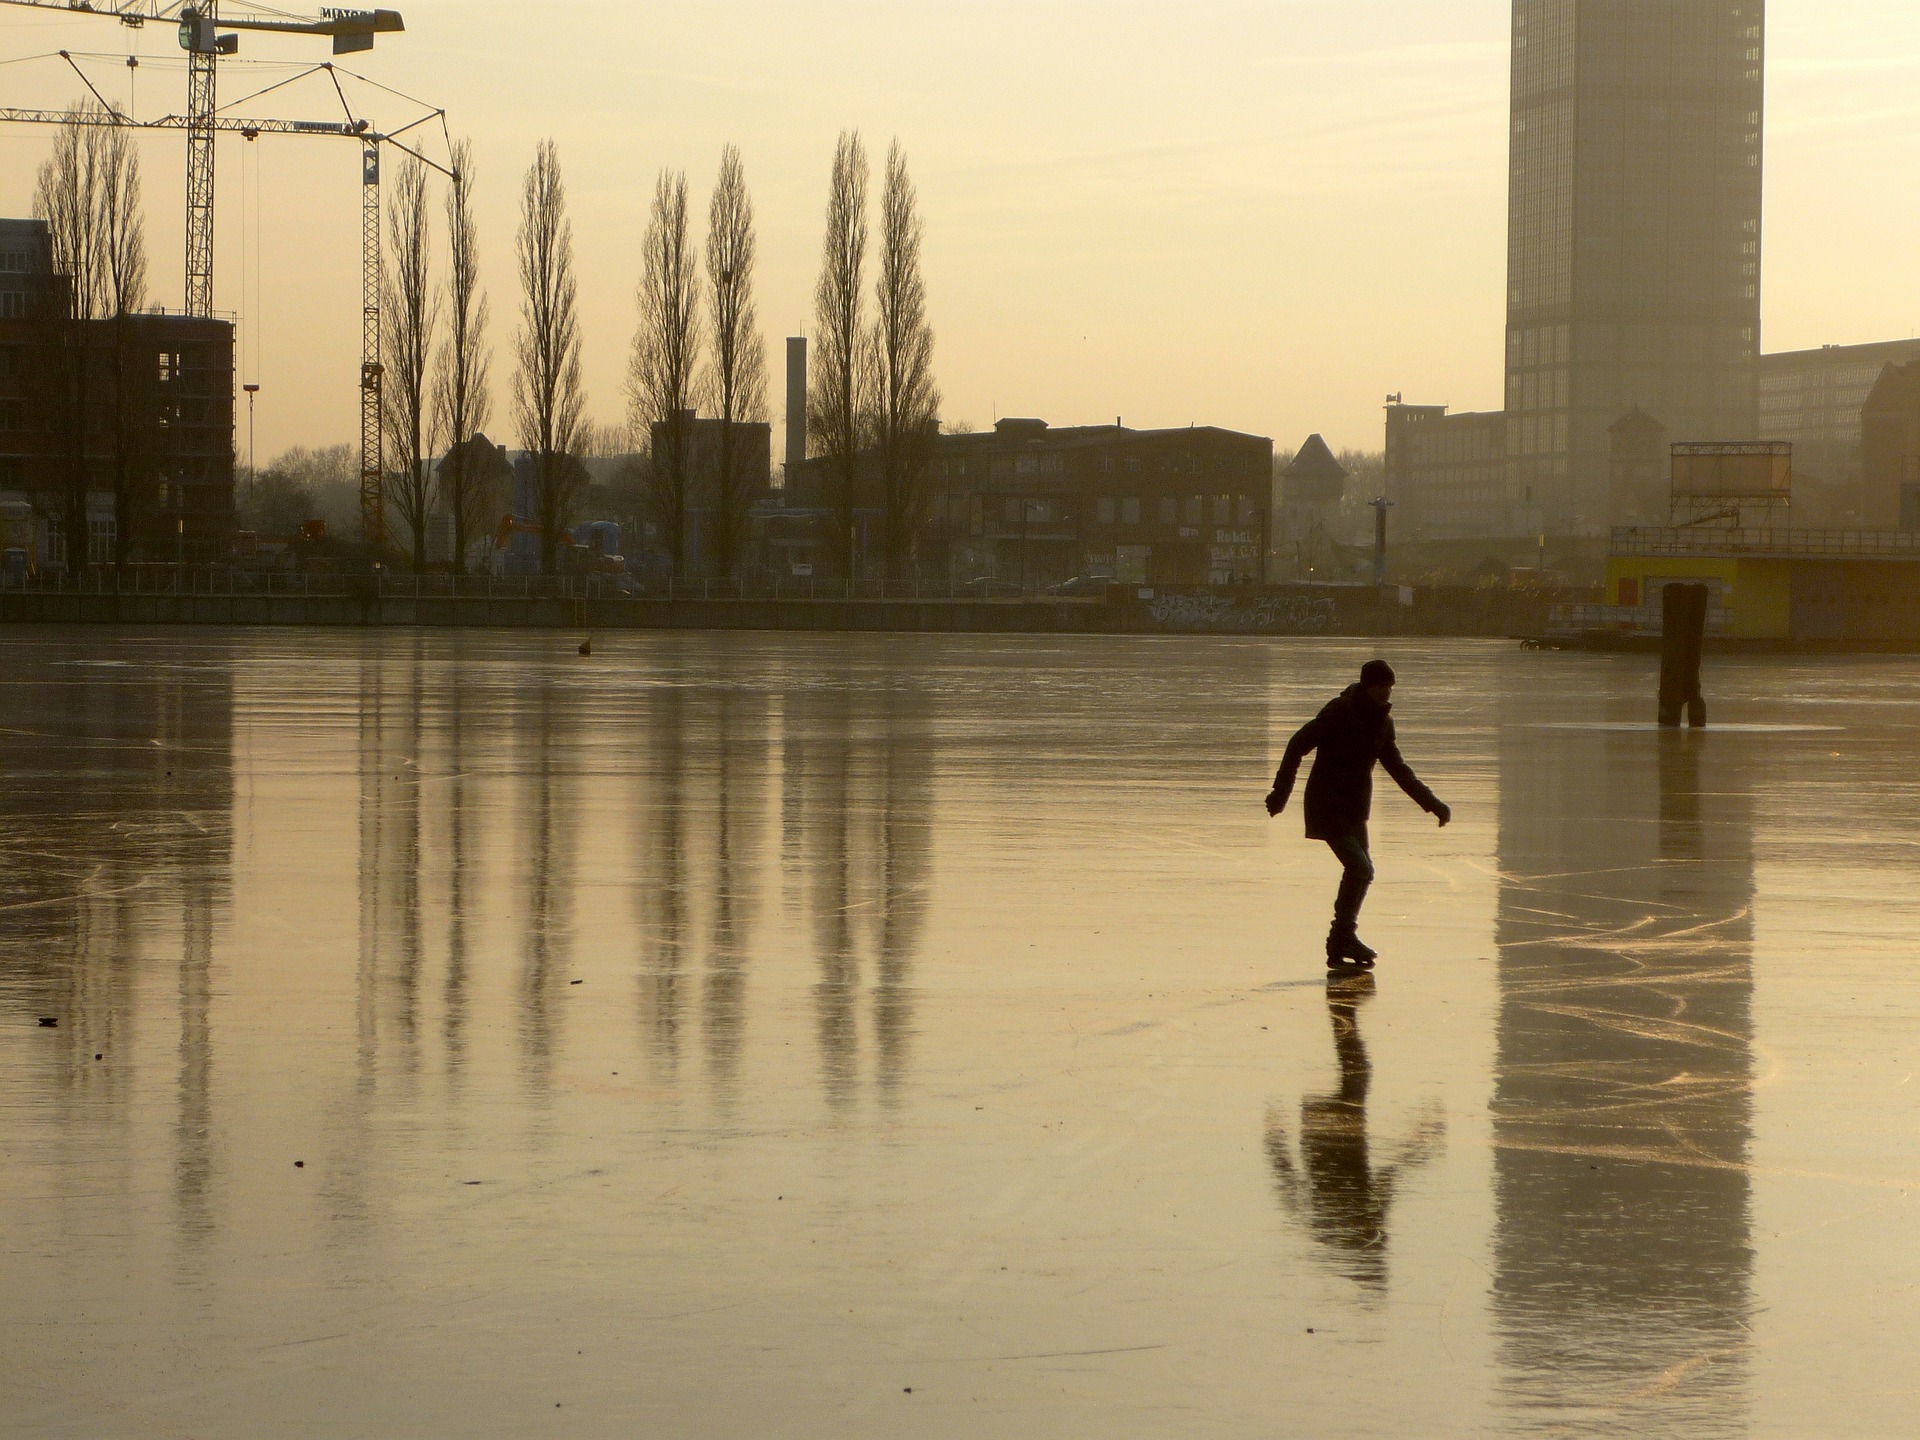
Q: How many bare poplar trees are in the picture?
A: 9